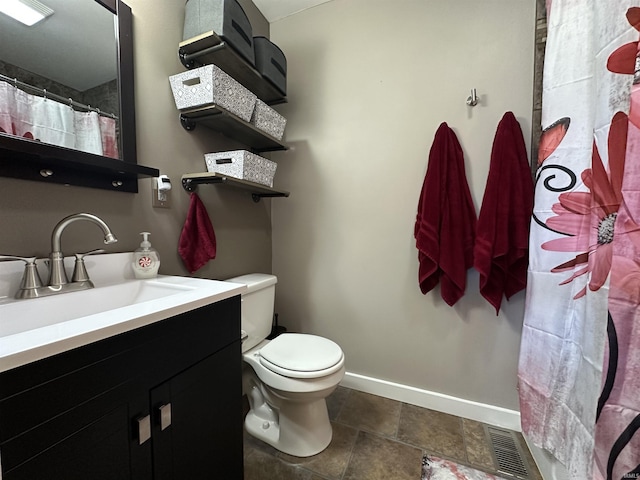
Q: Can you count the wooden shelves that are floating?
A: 3